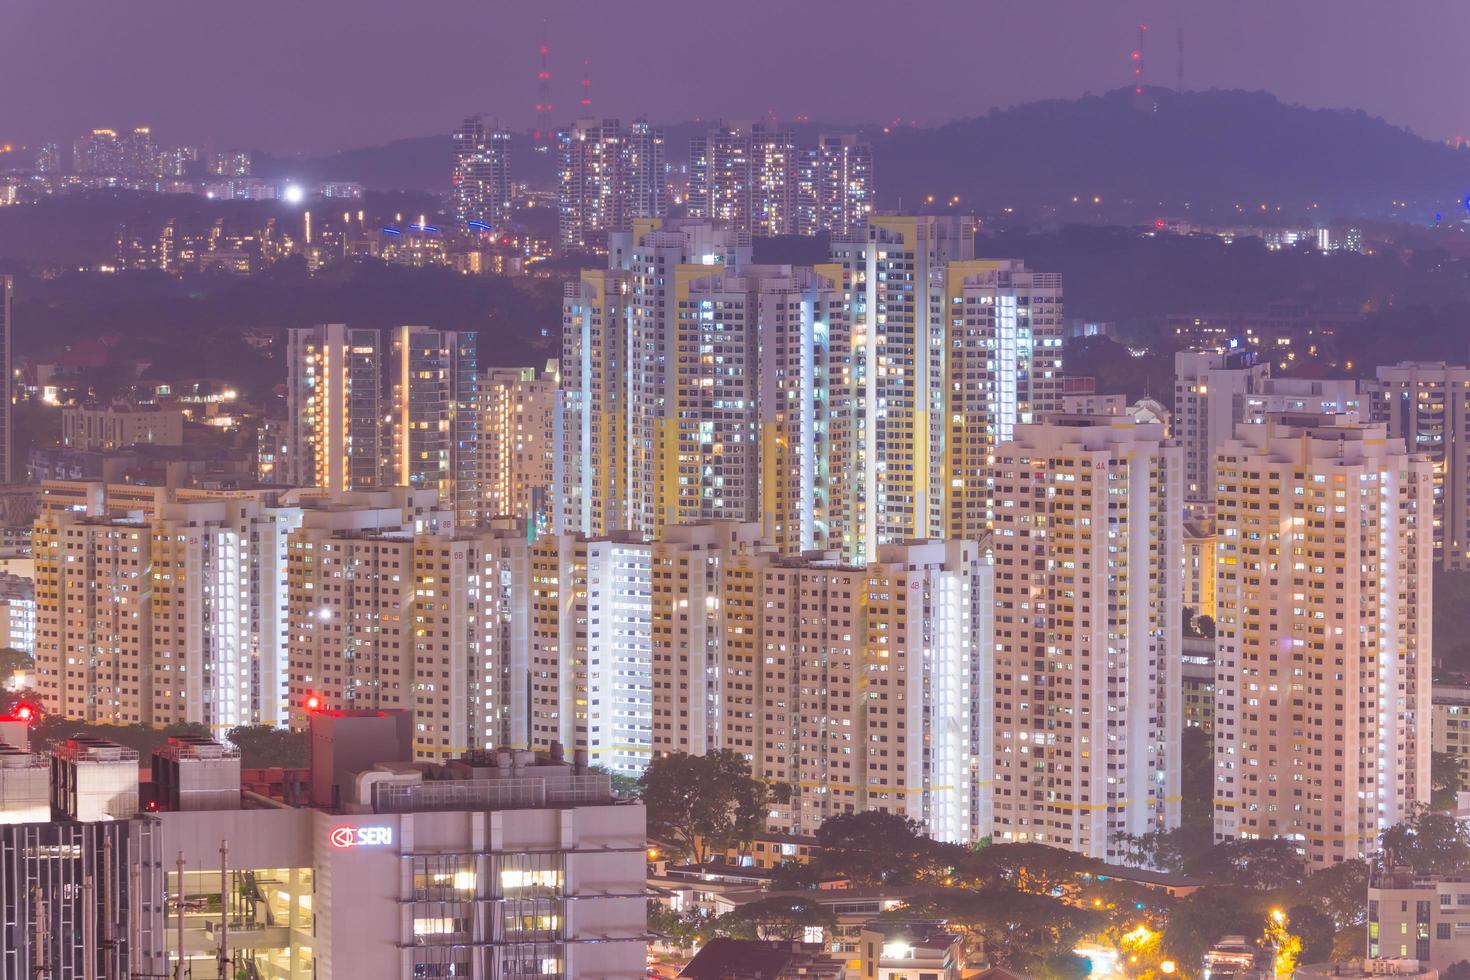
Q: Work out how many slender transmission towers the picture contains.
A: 4